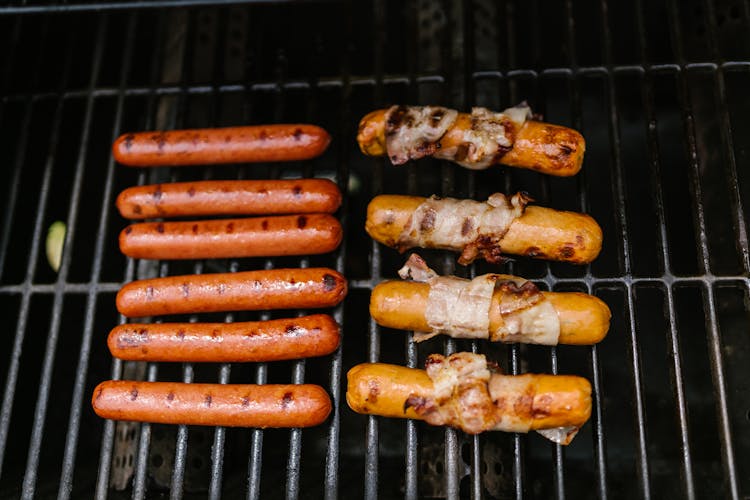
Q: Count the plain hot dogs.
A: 6